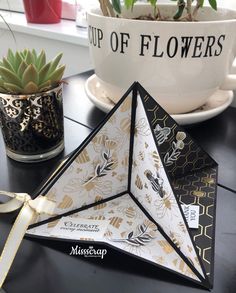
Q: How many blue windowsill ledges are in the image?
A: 0